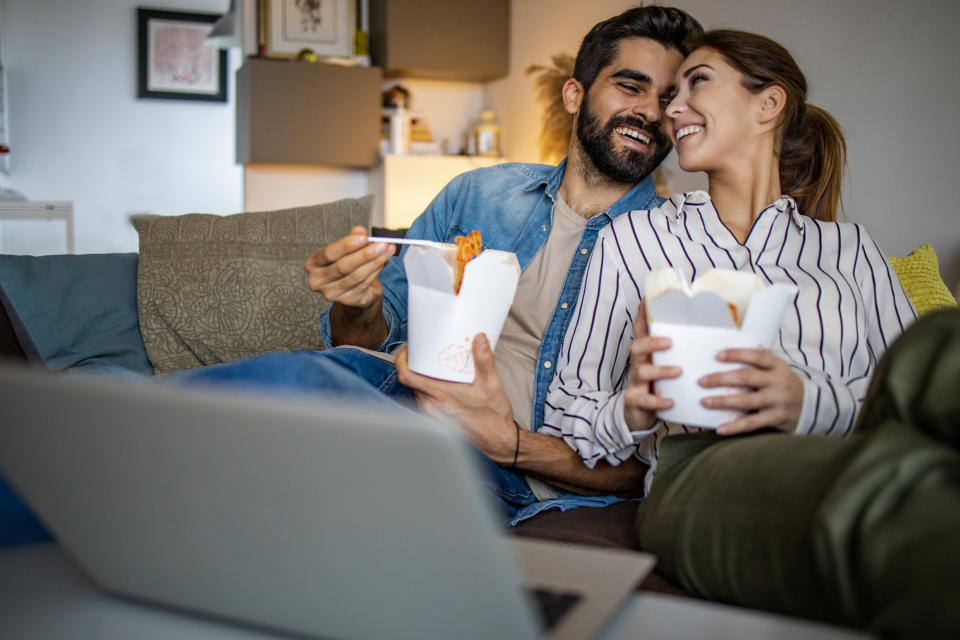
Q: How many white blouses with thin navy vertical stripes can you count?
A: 1